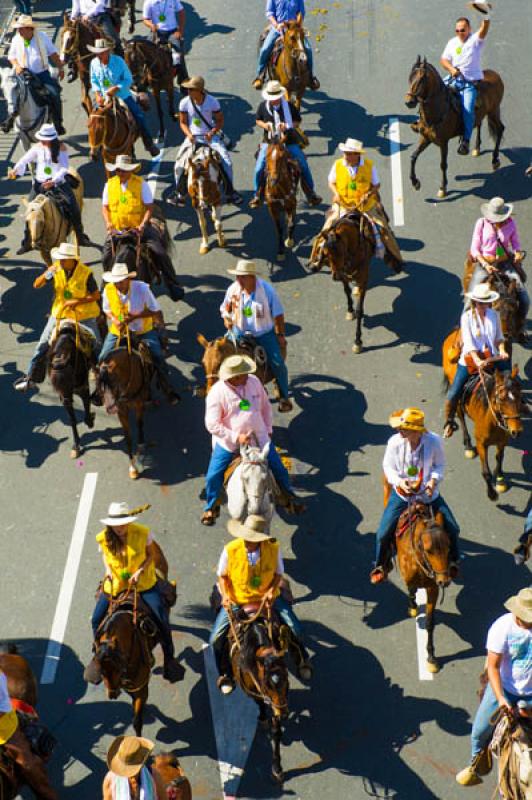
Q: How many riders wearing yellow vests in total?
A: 6